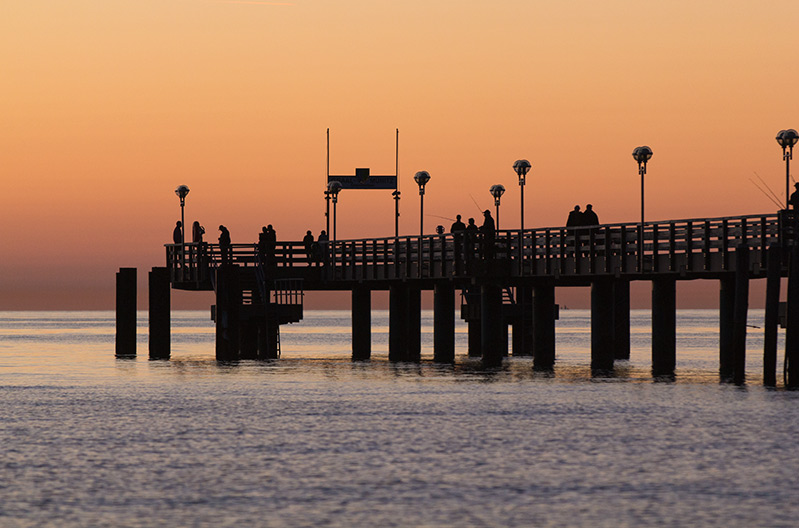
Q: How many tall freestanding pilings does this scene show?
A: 2